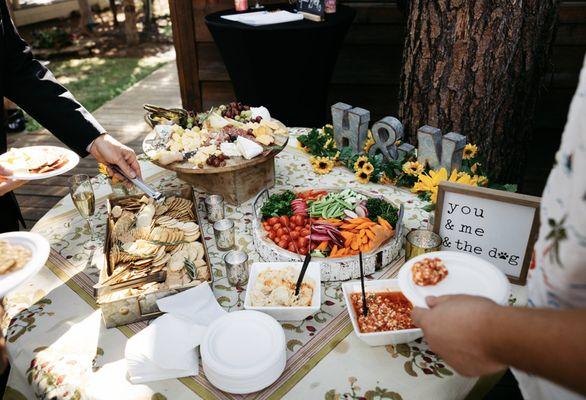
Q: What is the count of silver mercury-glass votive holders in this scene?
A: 3